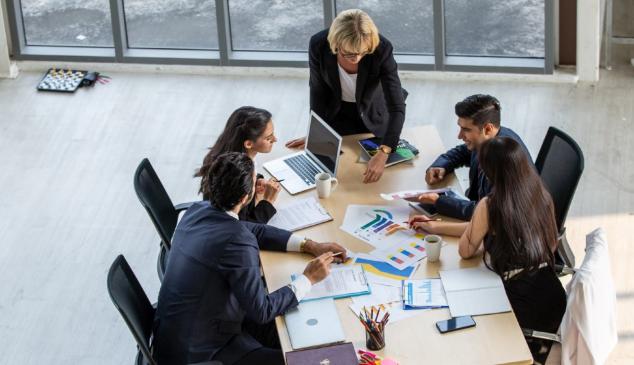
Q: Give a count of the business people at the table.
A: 5